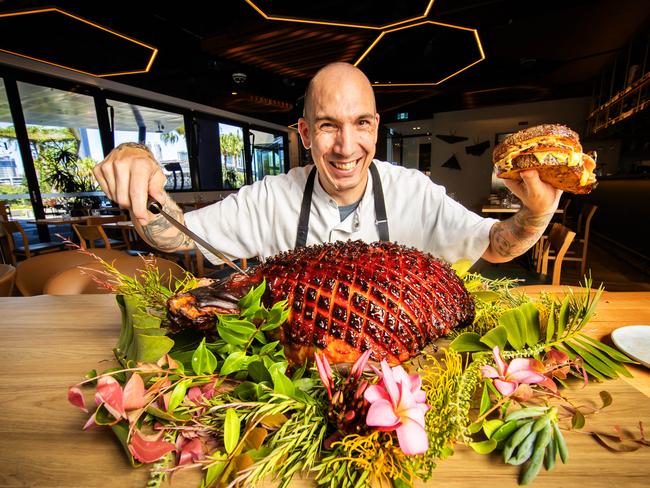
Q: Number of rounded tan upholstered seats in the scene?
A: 2